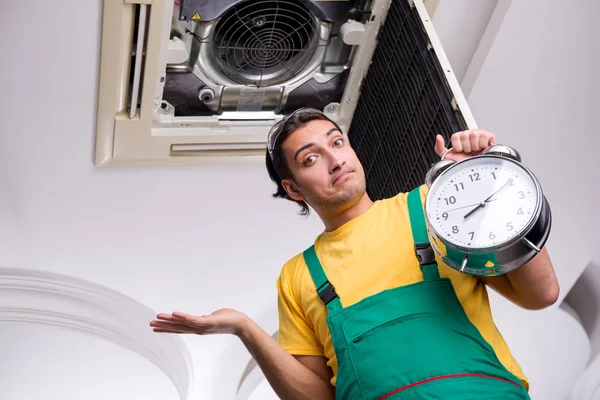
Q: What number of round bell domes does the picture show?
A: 2